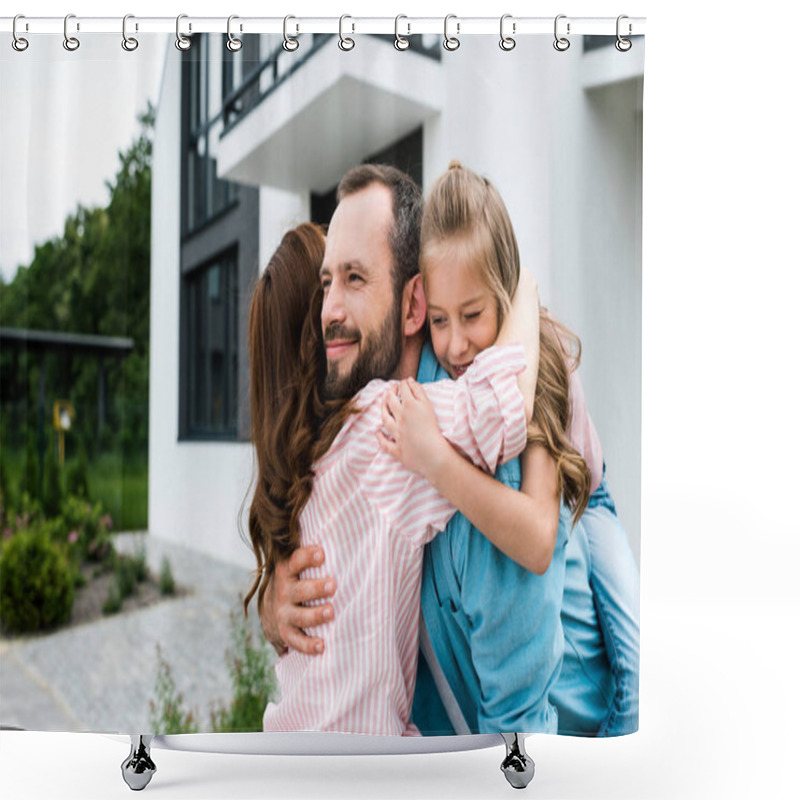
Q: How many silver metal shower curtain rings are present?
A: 12